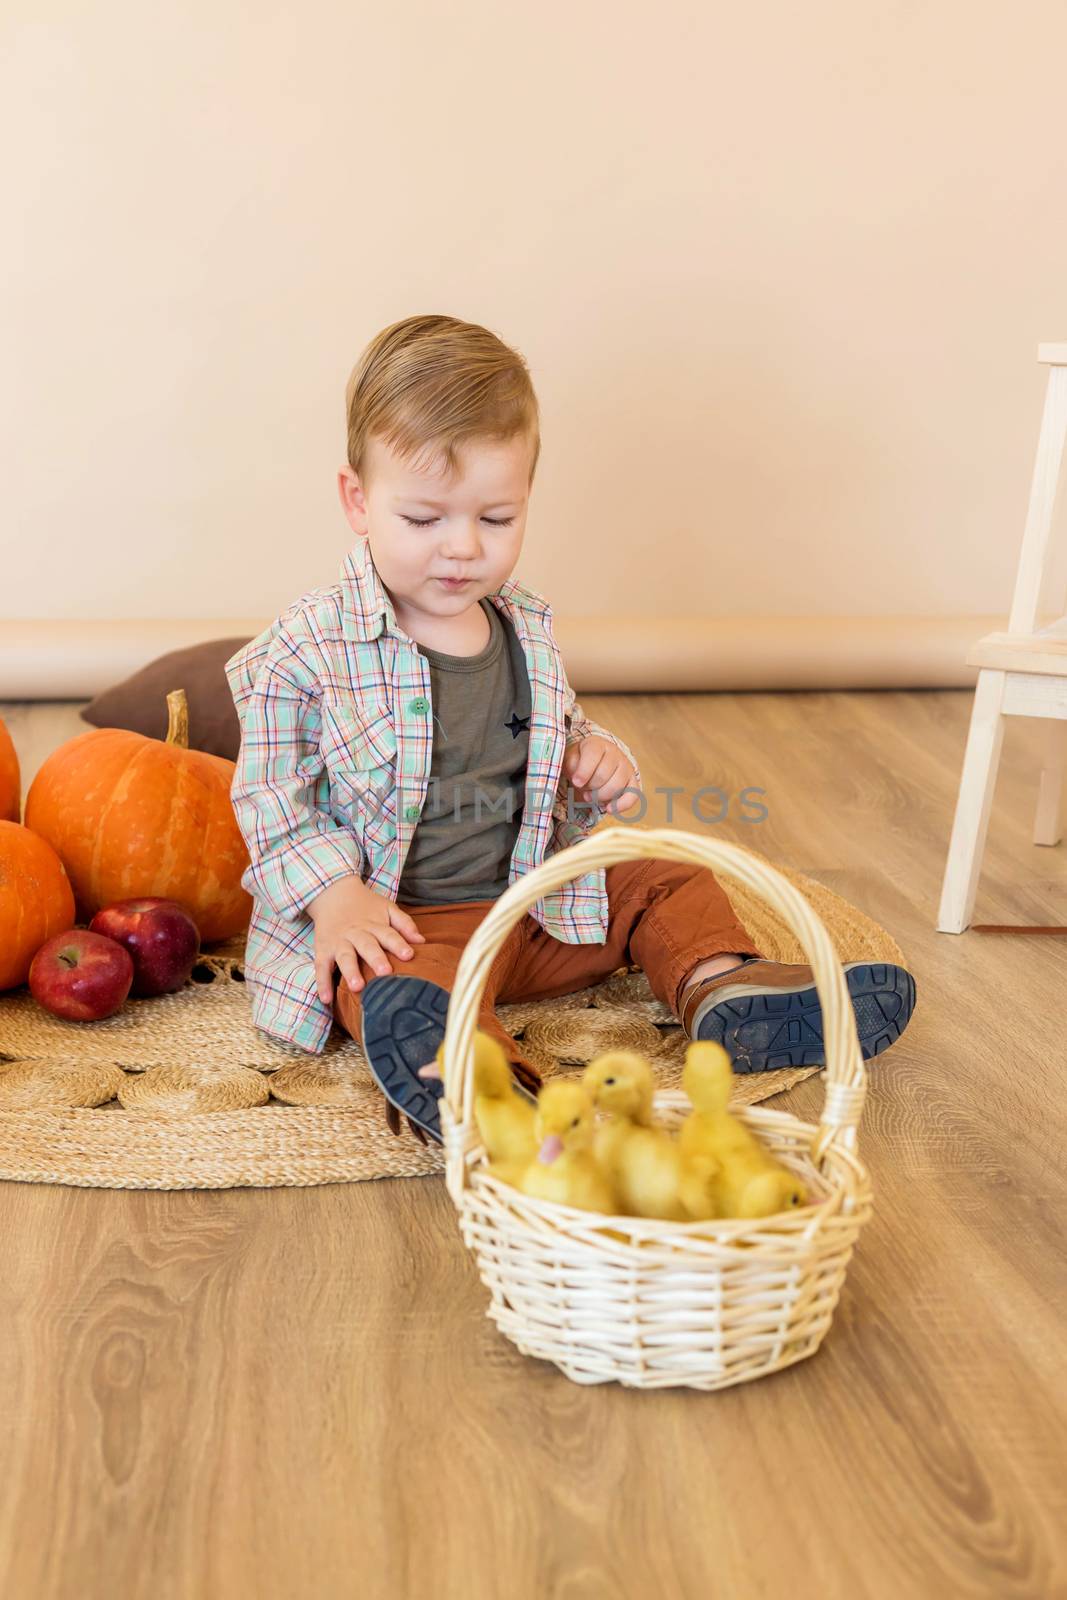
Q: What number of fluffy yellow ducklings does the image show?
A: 5